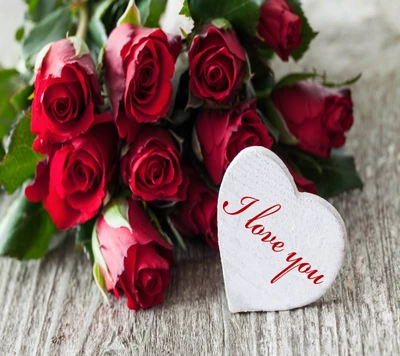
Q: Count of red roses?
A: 11